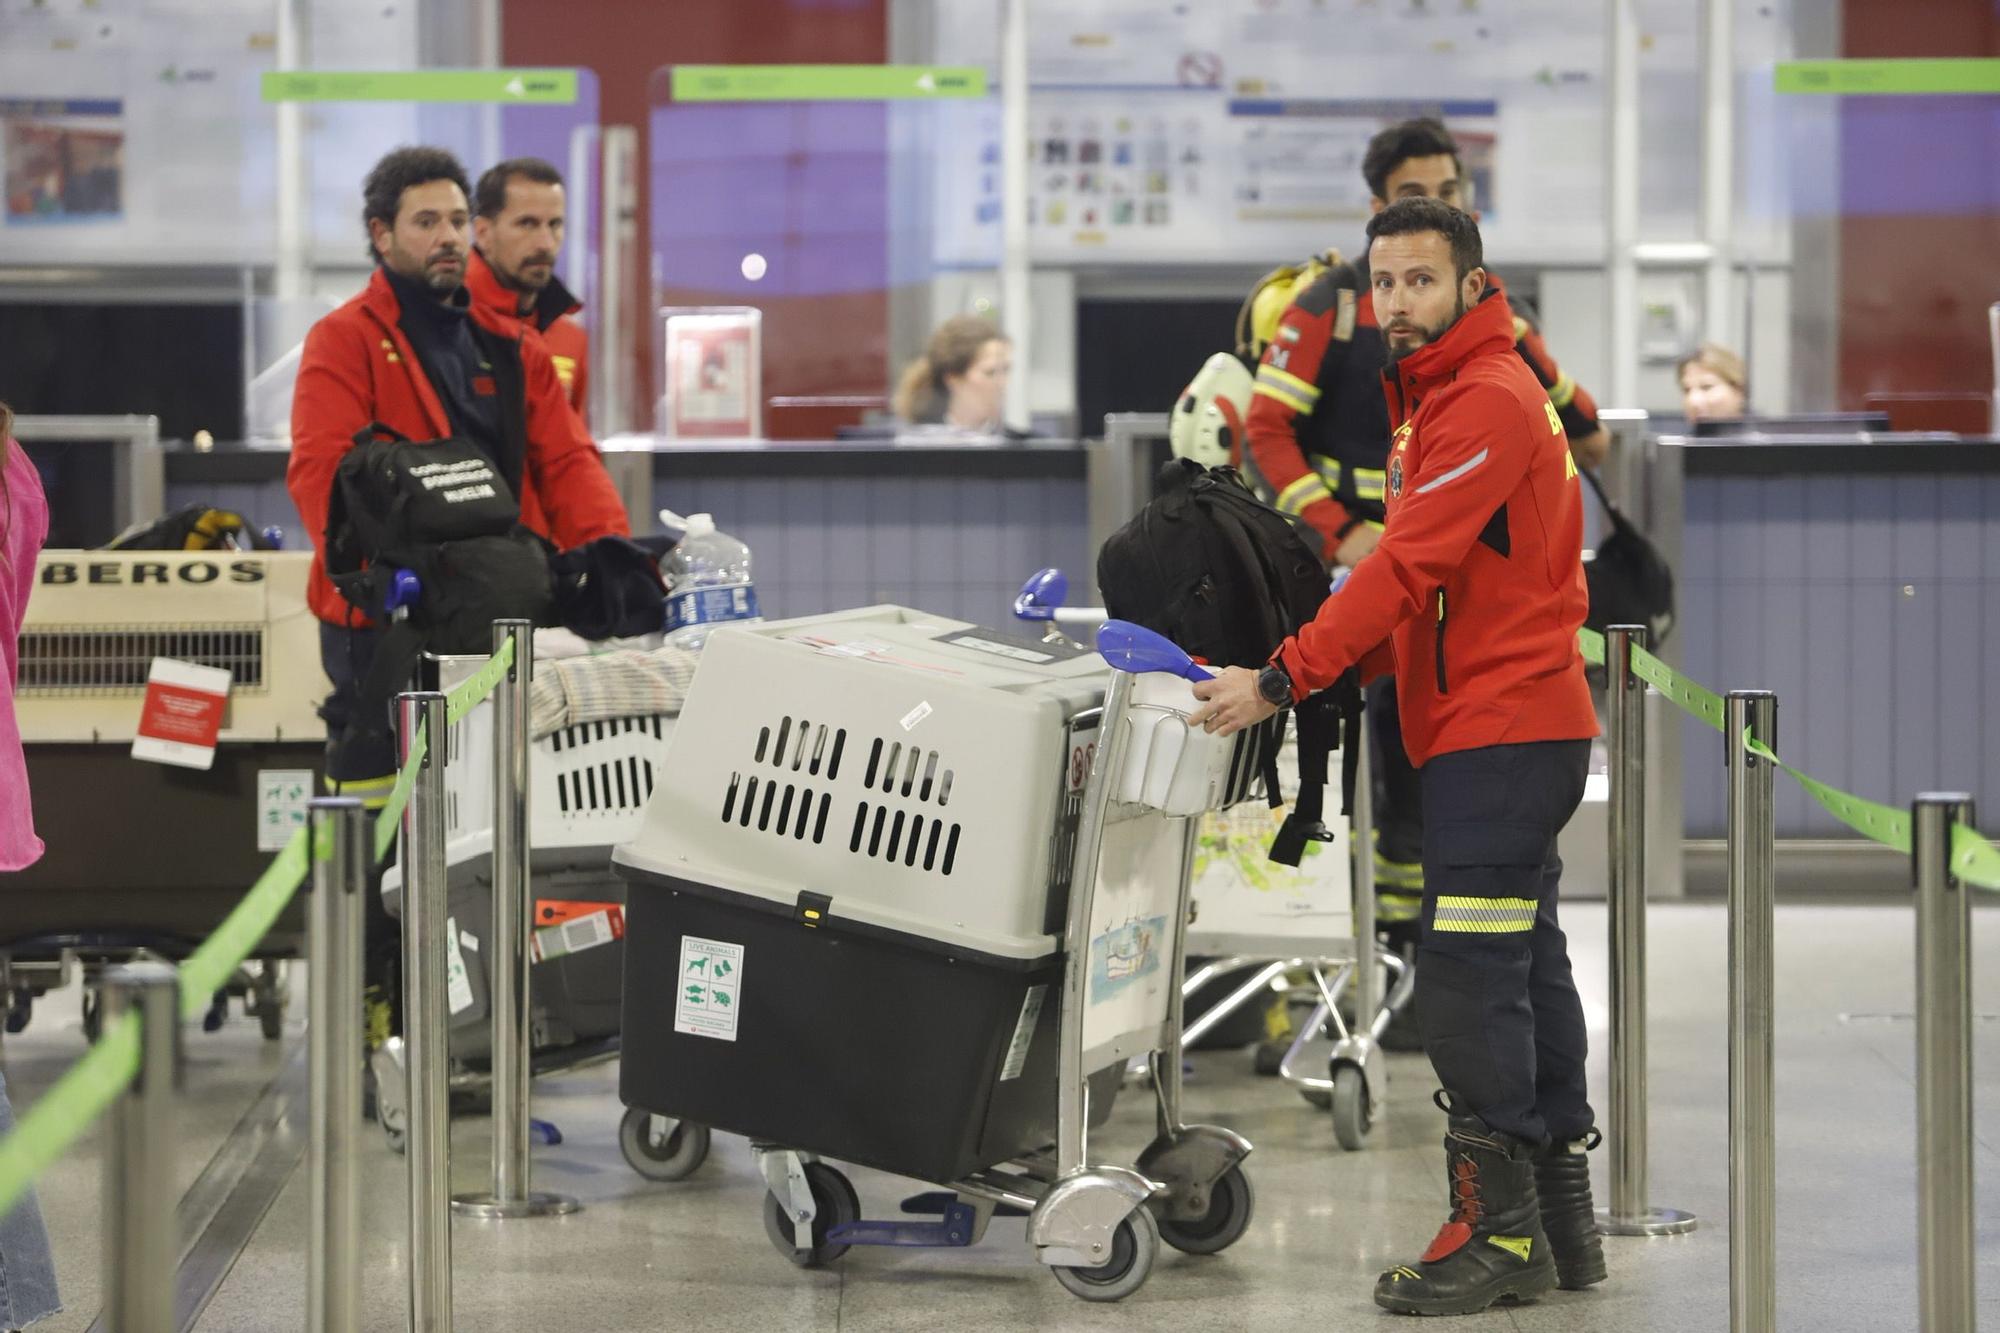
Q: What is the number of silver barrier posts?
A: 7